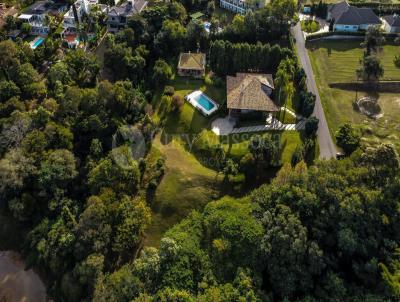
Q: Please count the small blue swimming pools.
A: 2